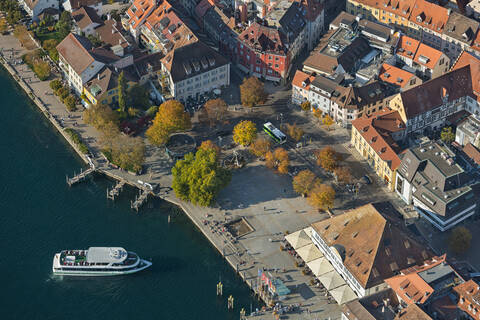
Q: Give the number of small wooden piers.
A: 3